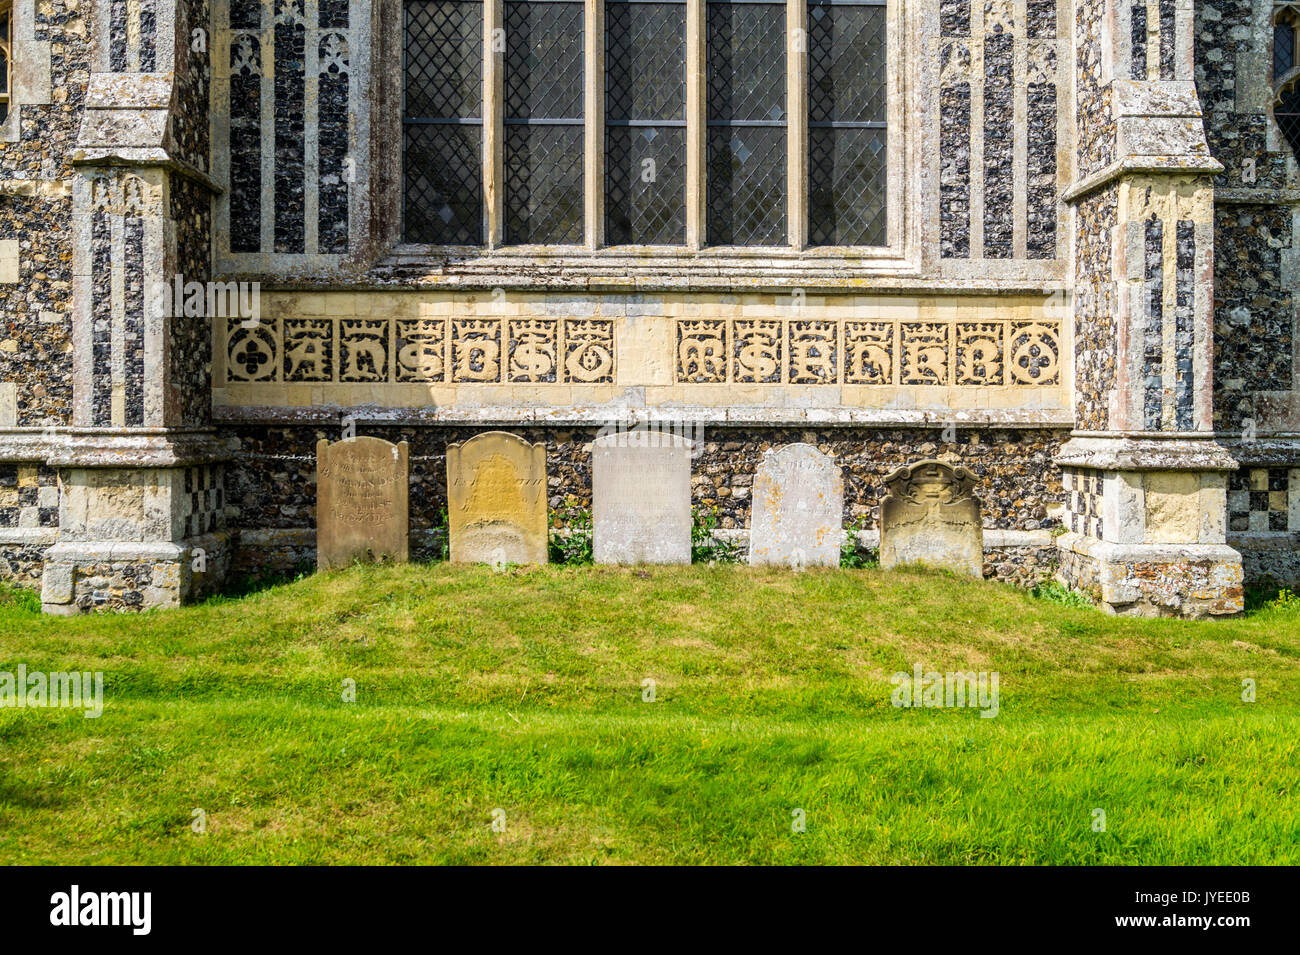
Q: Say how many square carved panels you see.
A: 14